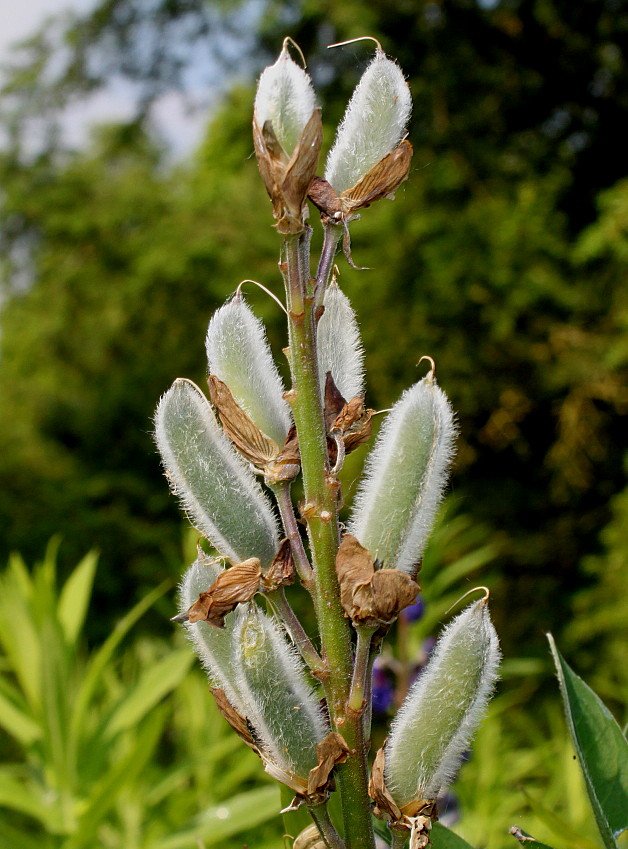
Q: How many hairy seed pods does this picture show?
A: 9